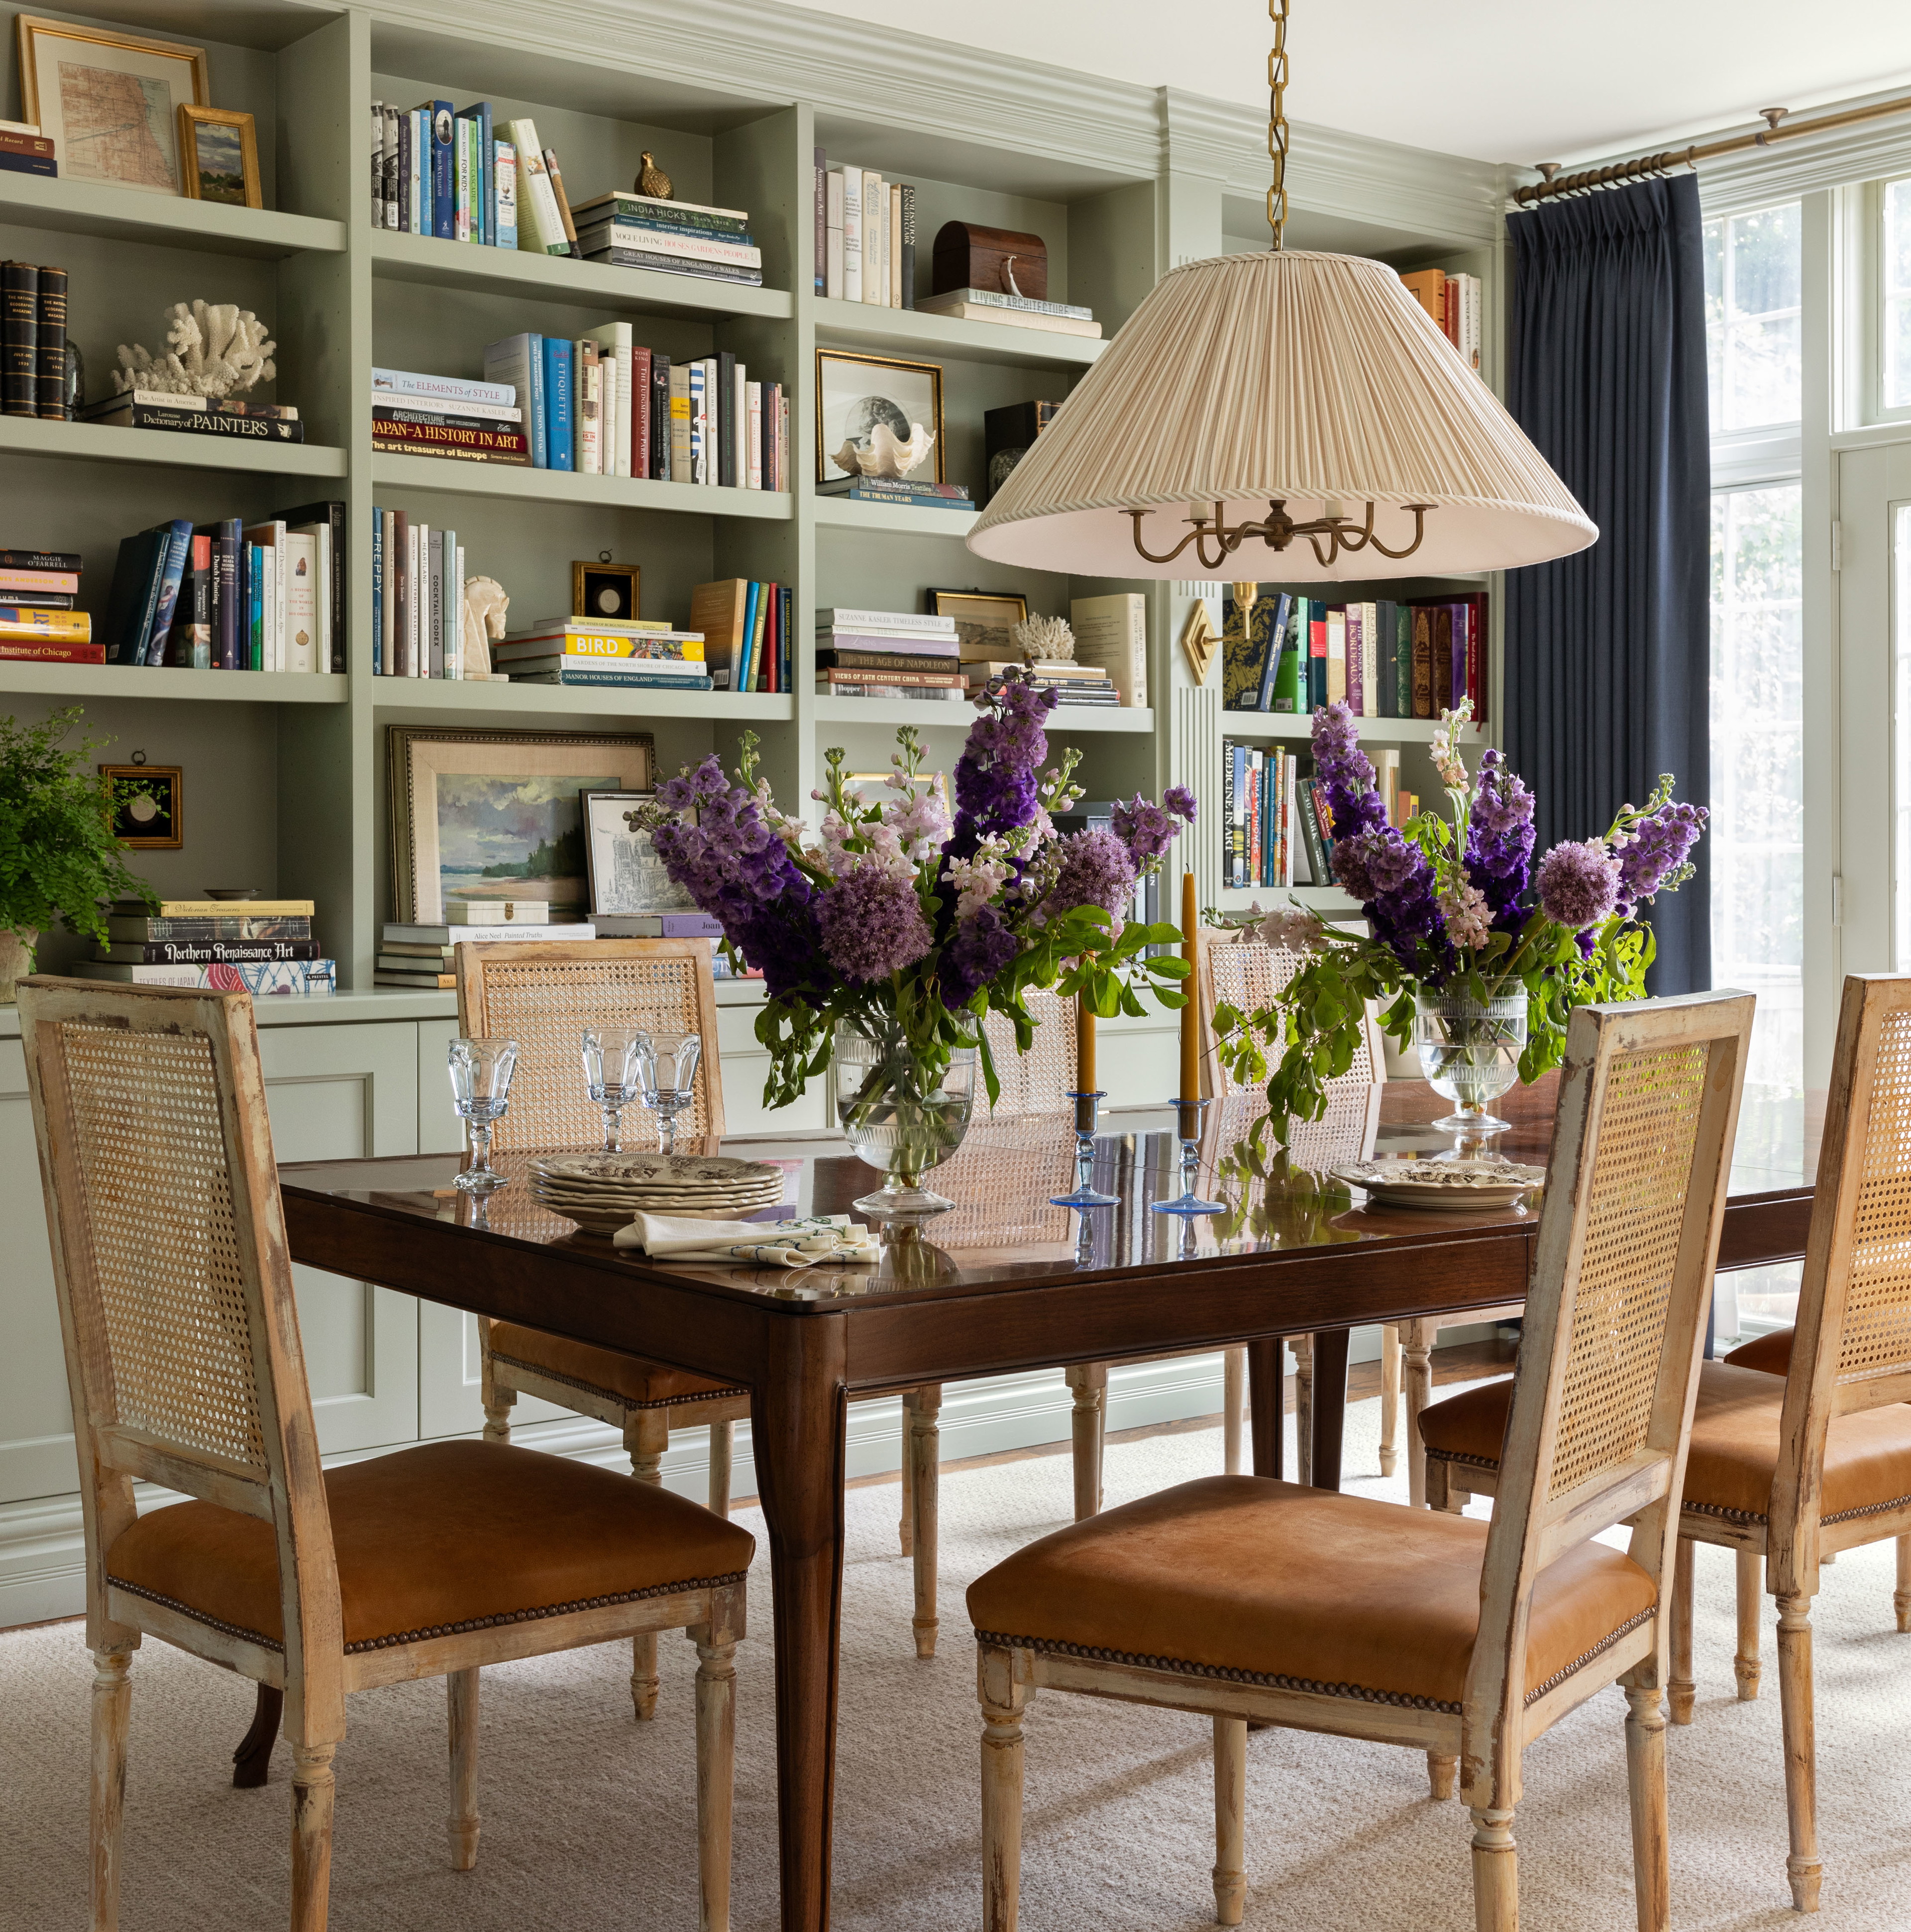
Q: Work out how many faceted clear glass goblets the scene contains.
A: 3